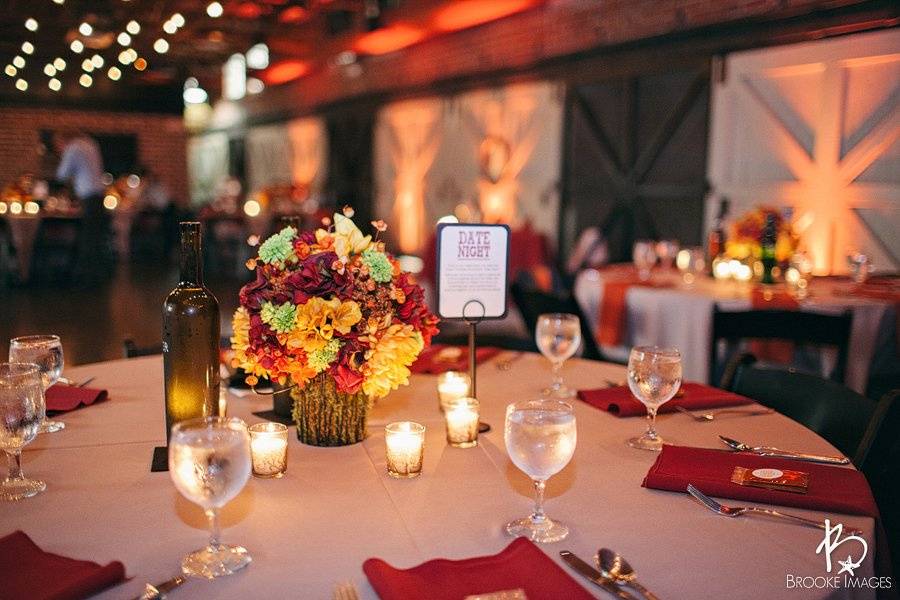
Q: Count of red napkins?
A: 6